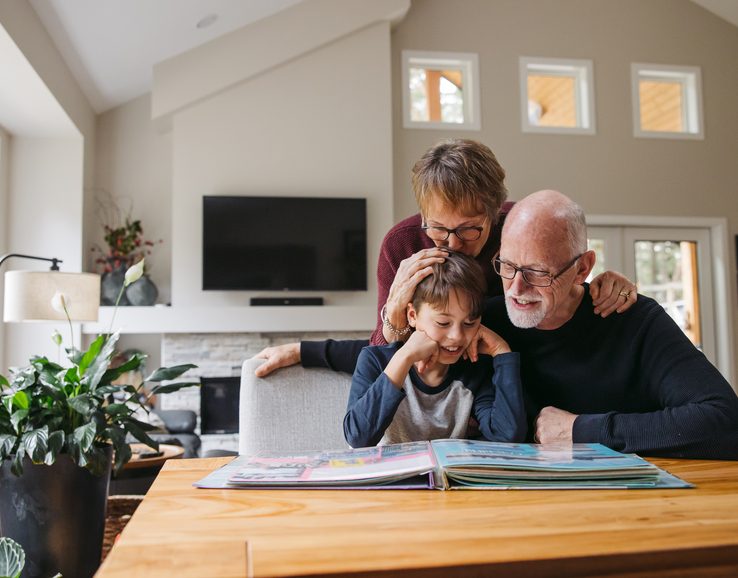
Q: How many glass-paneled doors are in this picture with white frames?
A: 2